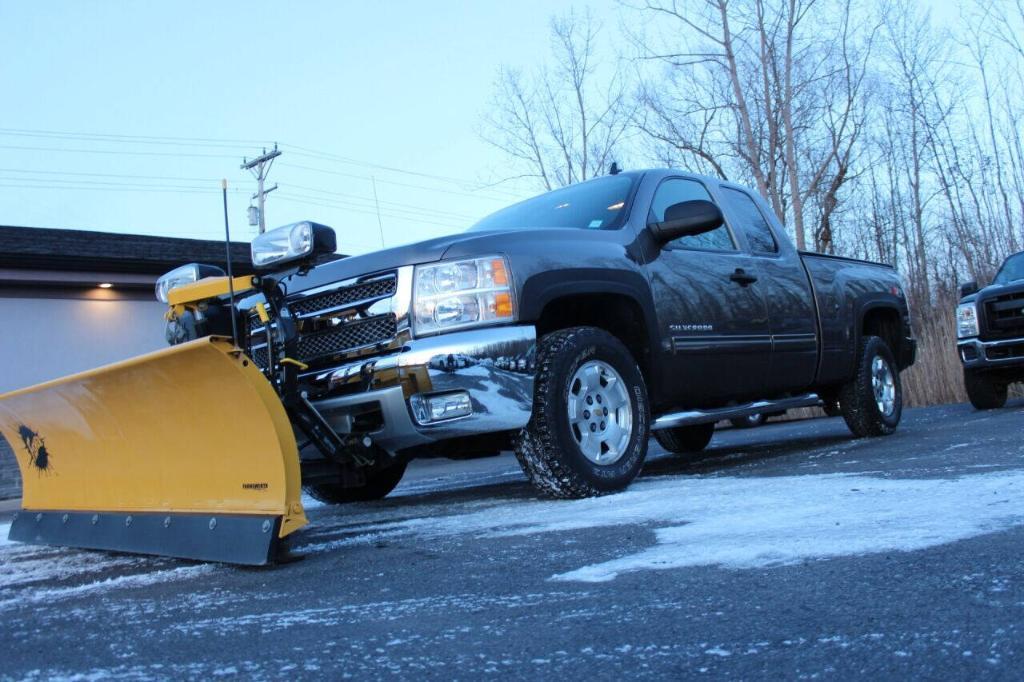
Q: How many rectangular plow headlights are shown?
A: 2